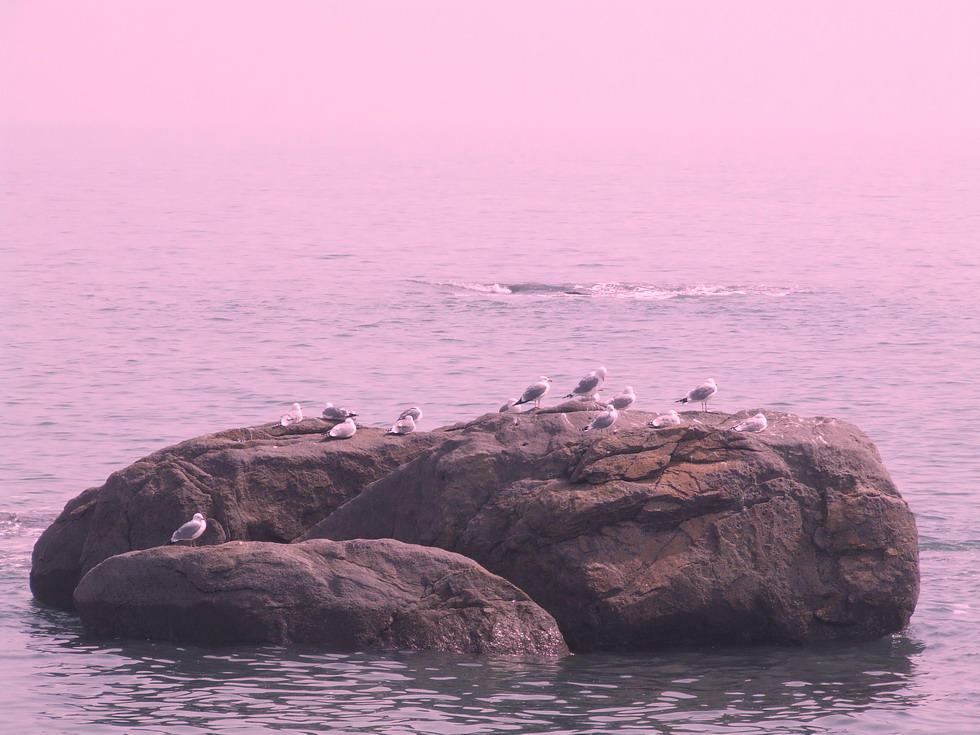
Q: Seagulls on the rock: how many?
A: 14